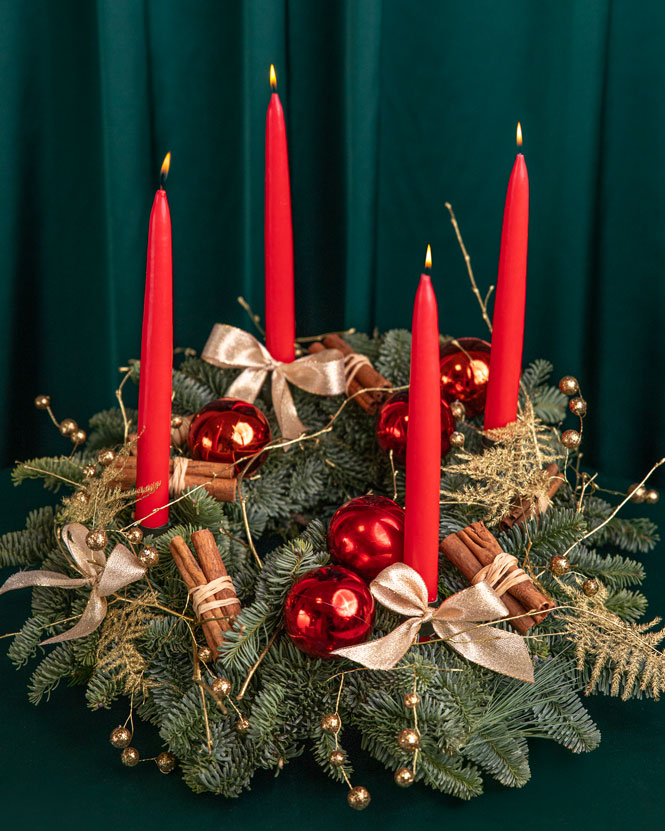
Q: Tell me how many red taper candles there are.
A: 4